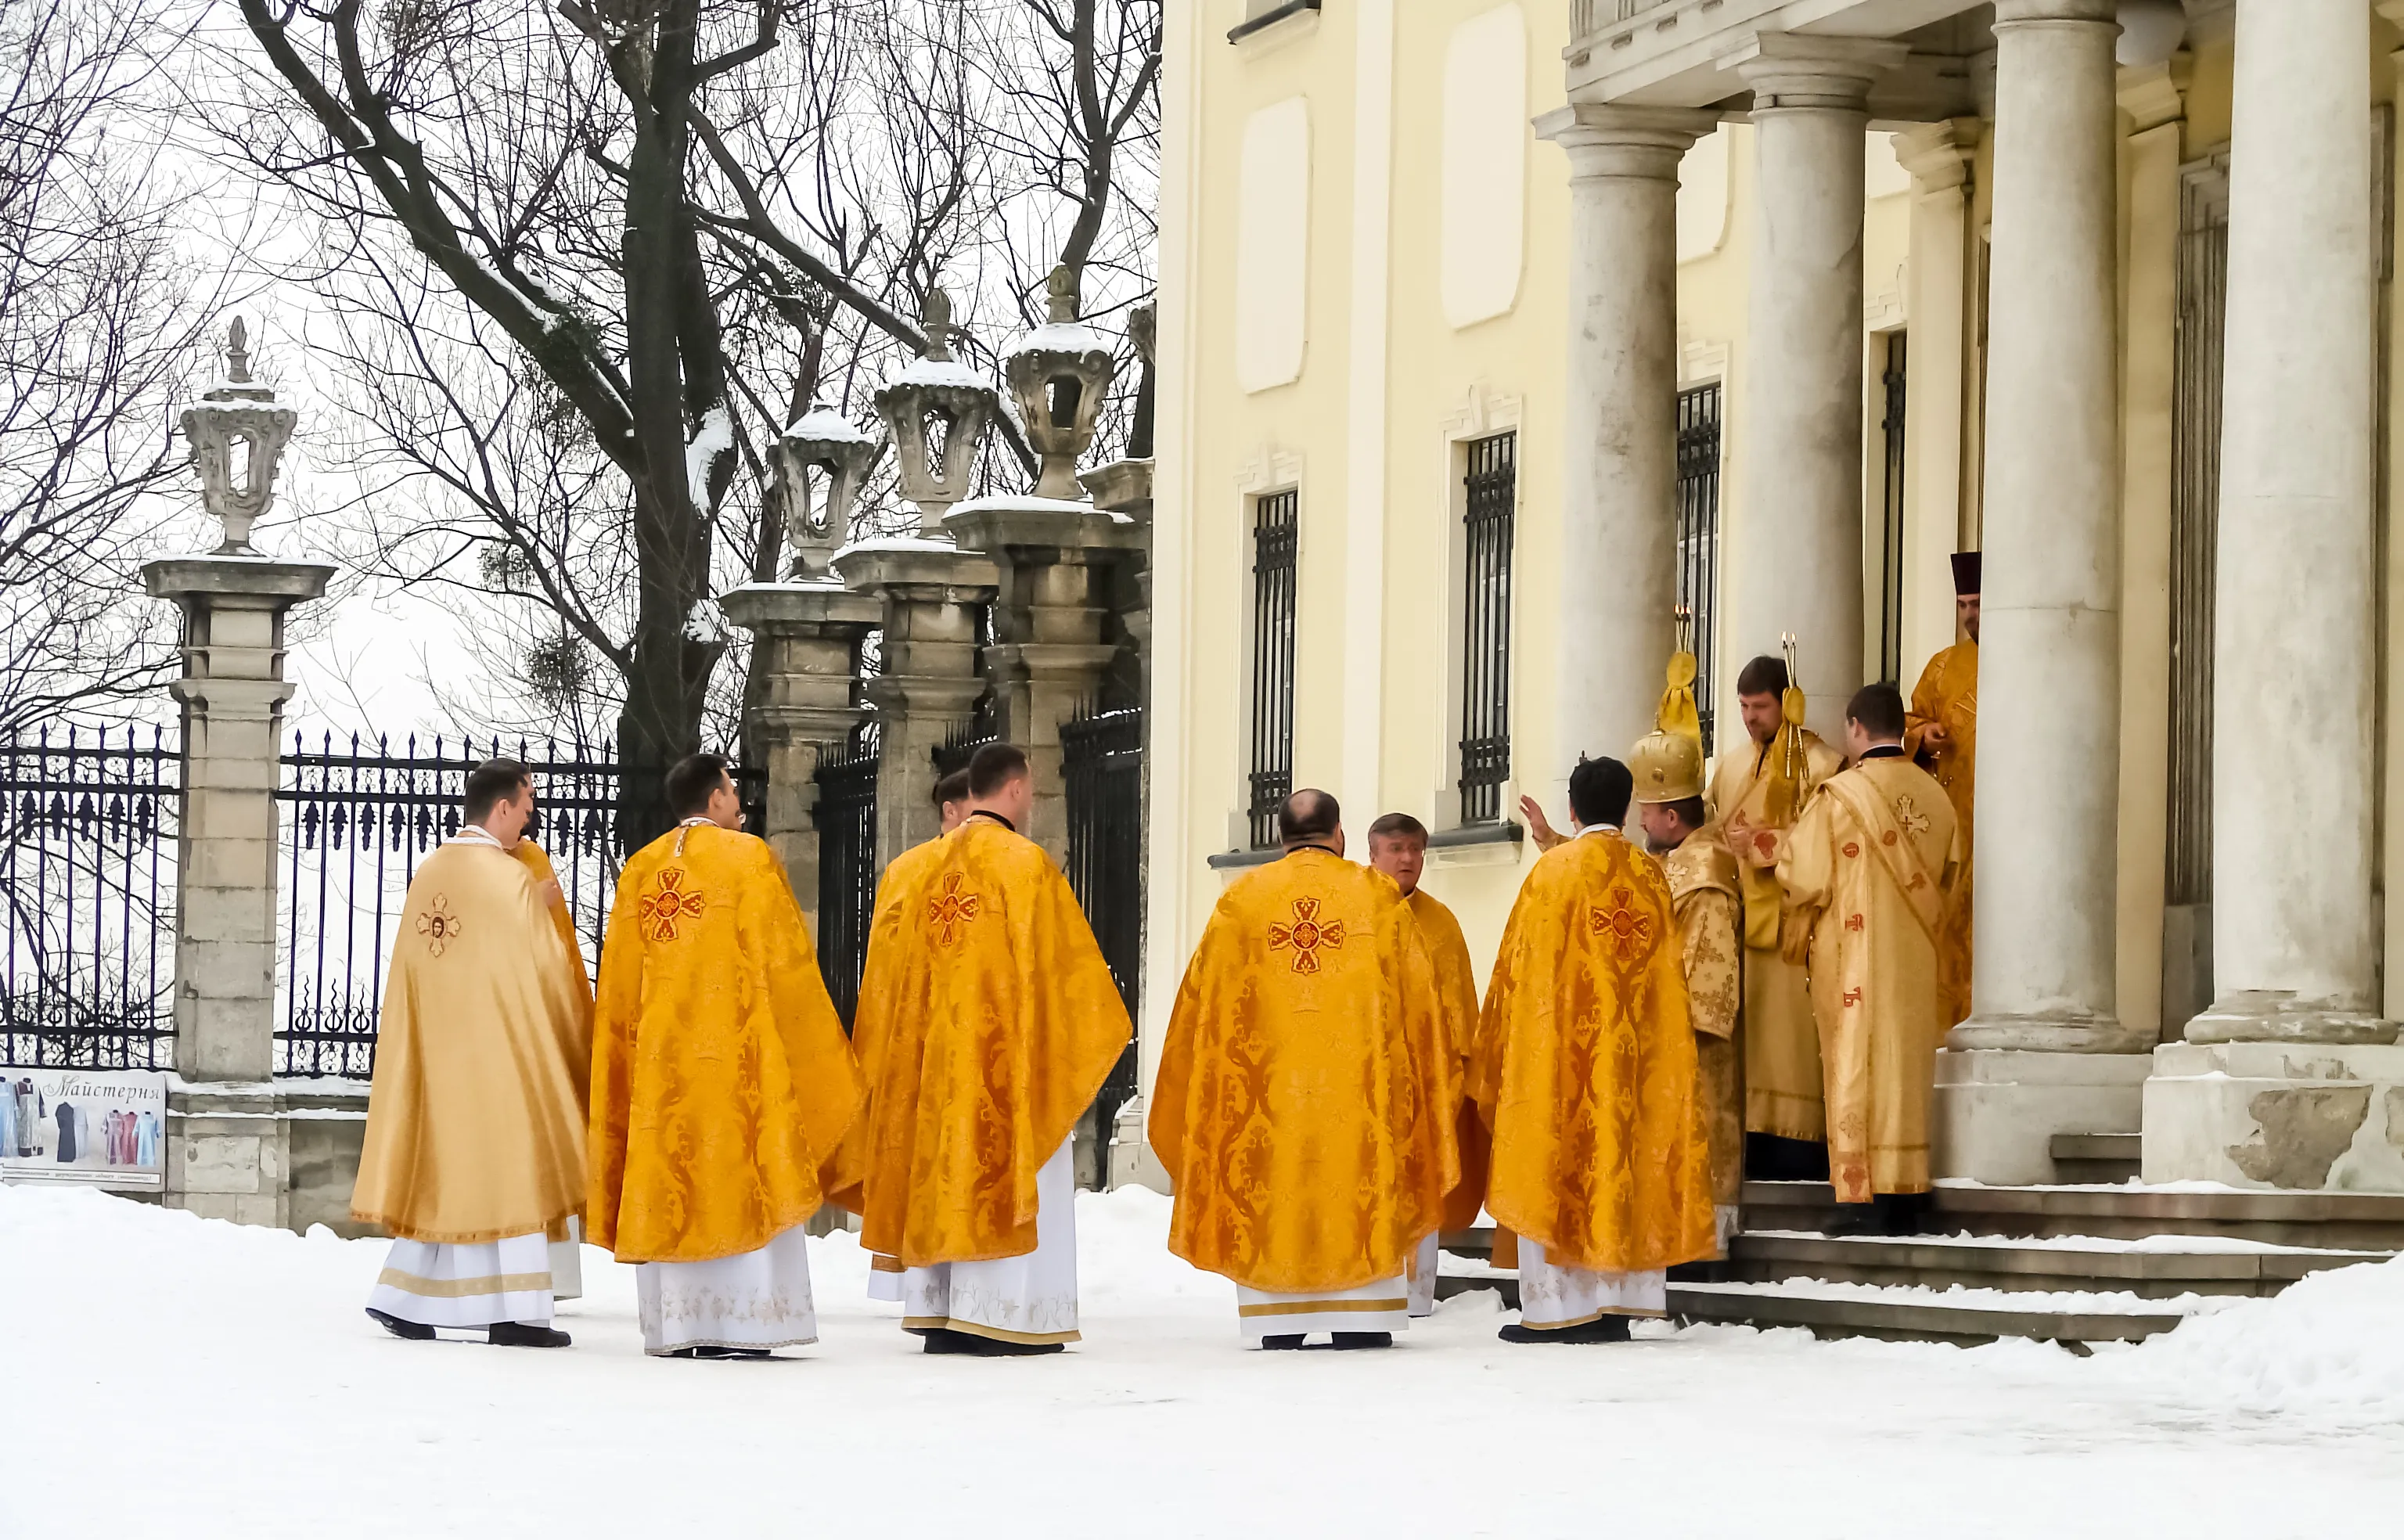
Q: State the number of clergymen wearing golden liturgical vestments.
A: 12